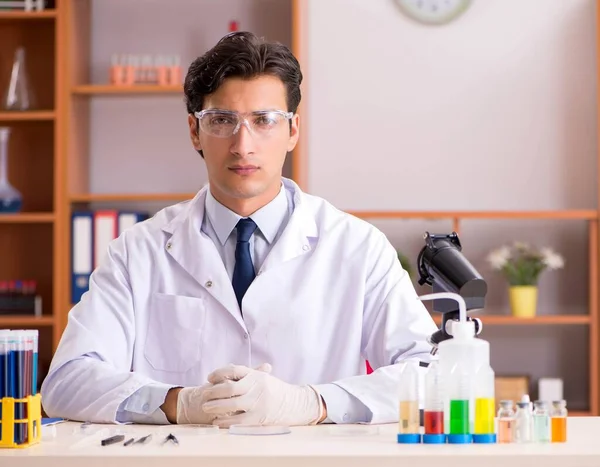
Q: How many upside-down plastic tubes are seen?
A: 4